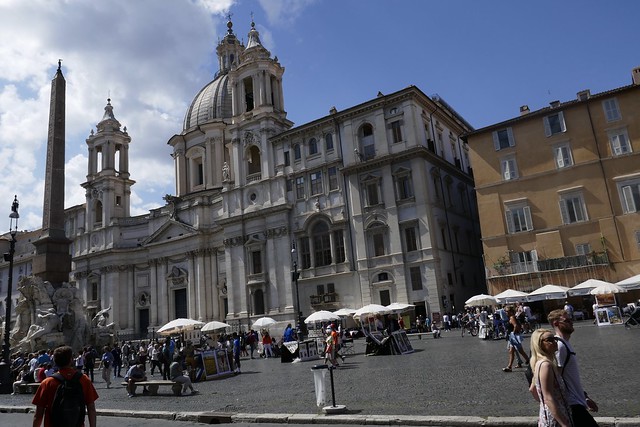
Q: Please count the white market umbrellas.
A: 13